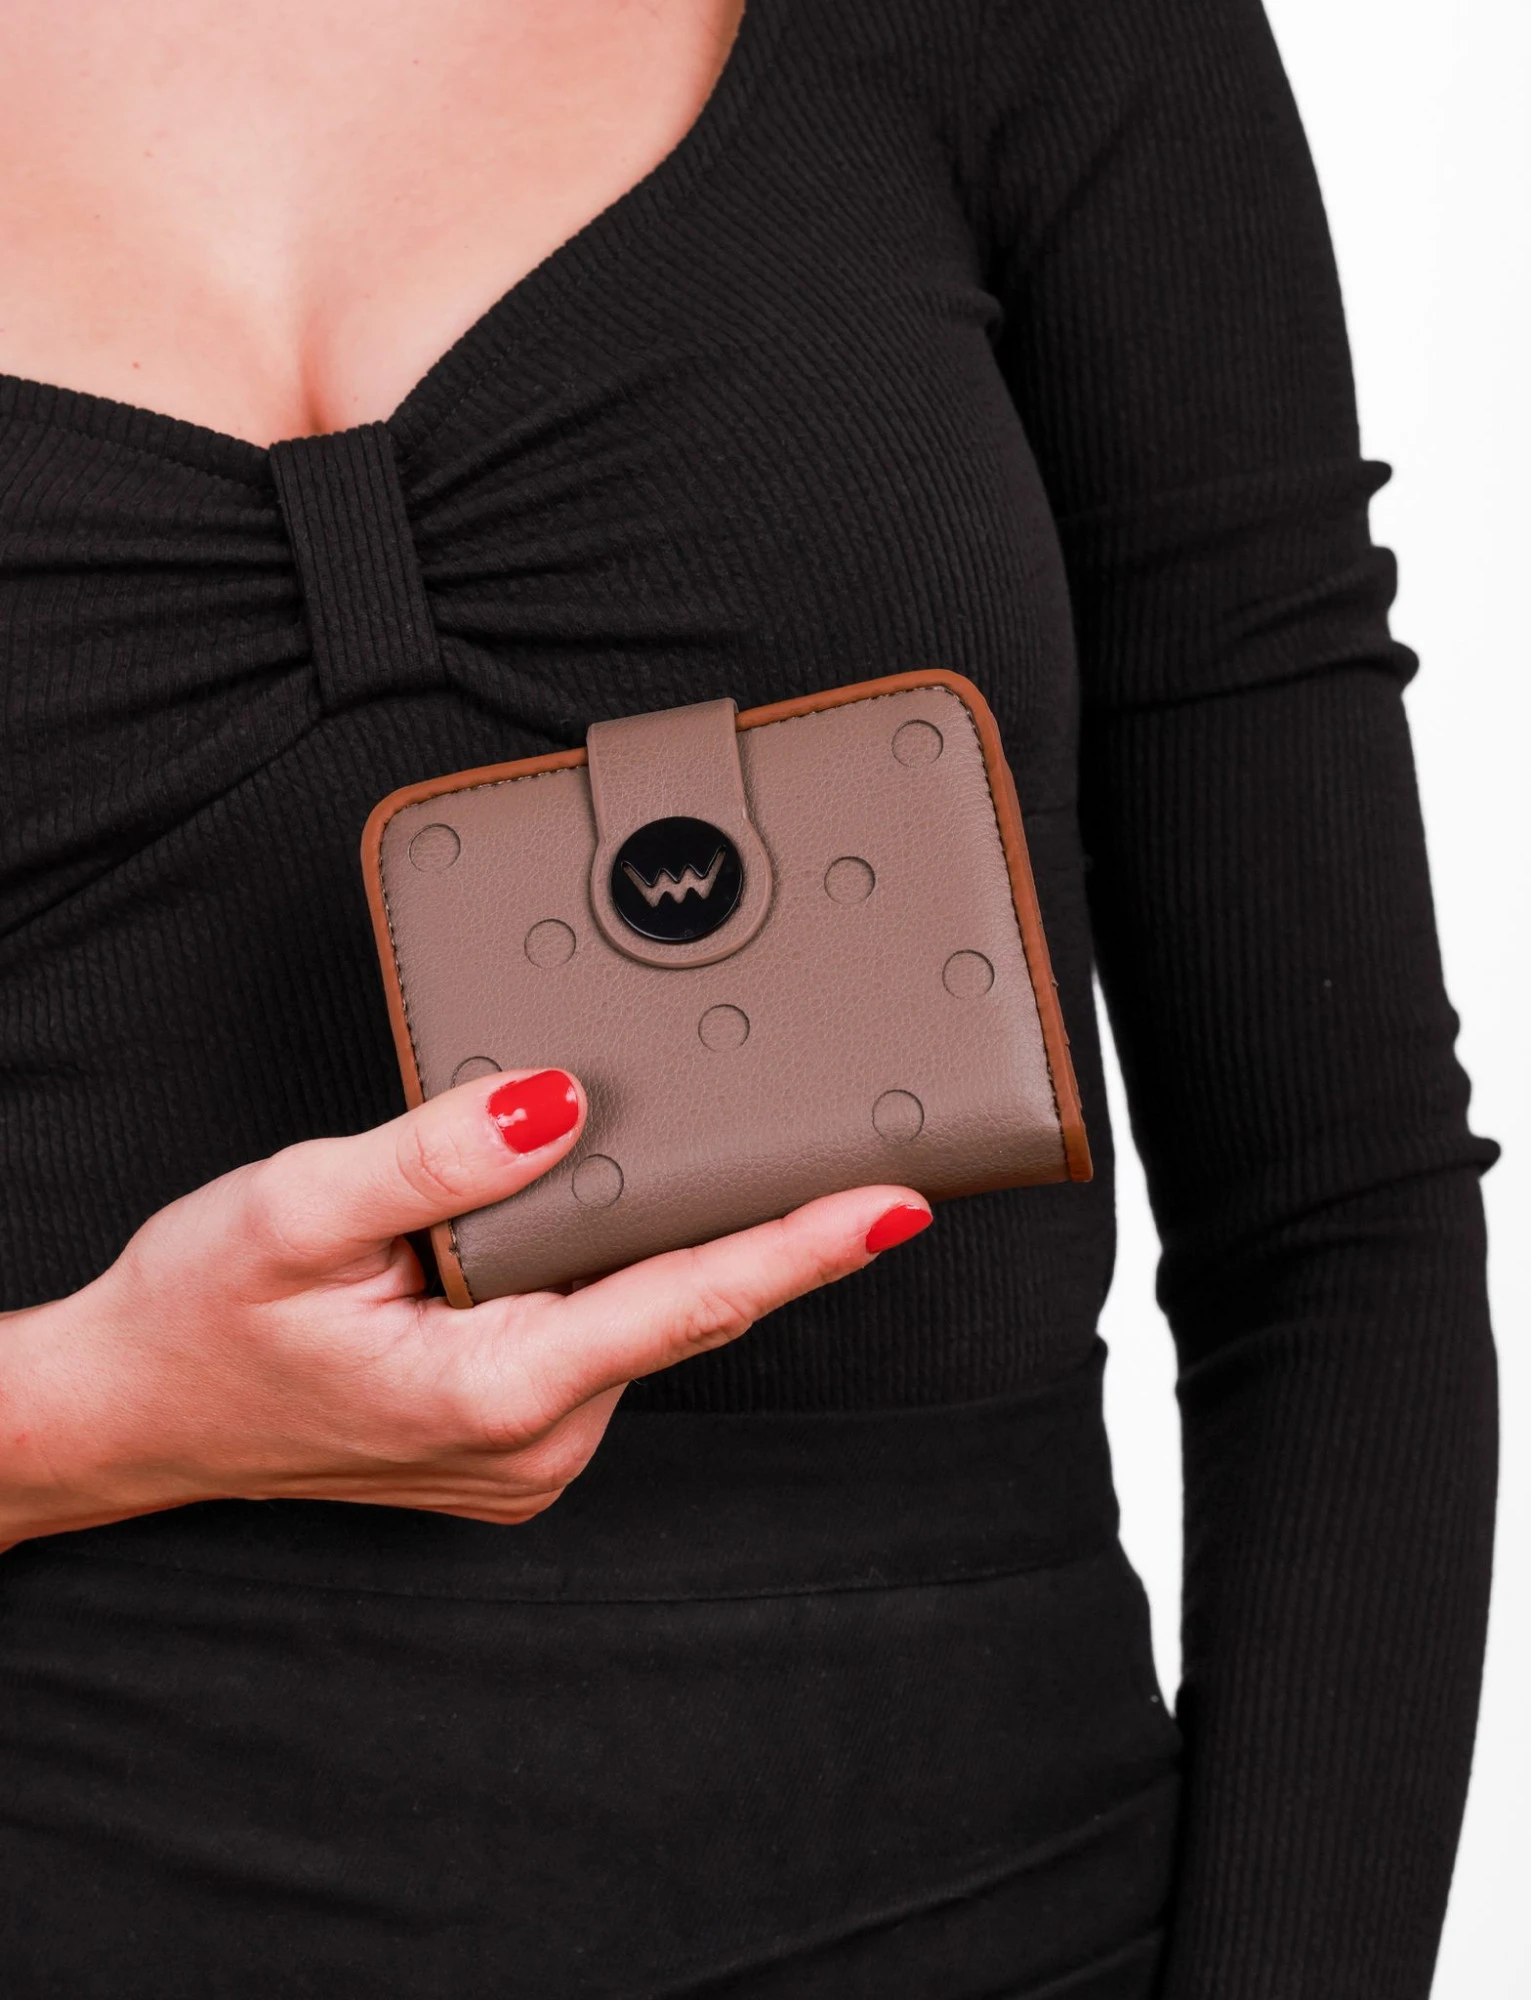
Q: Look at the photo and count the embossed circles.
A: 9